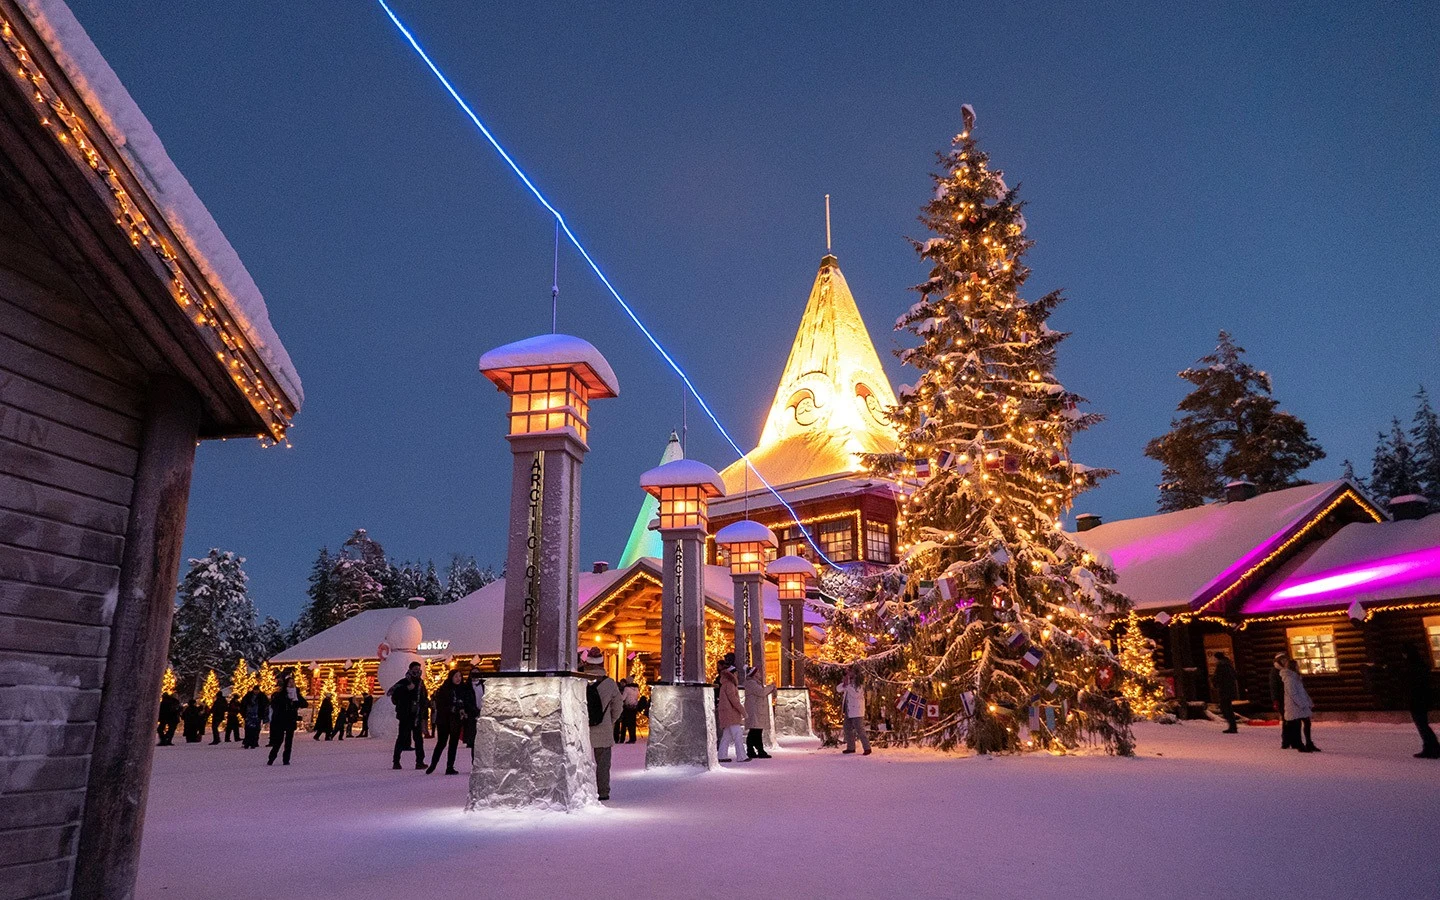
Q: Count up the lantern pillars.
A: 4